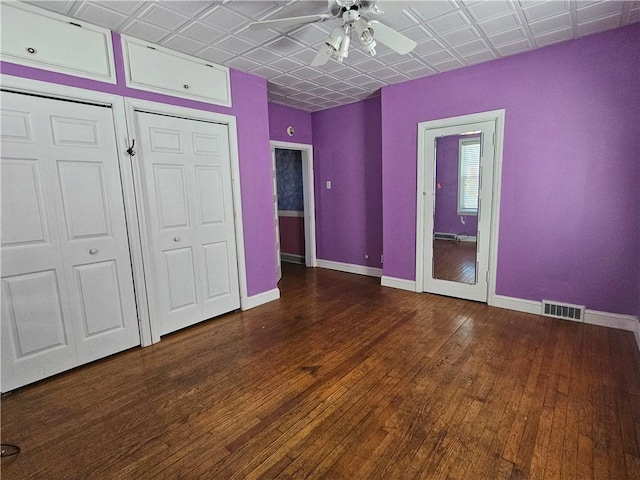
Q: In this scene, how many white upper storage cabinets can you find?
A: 2